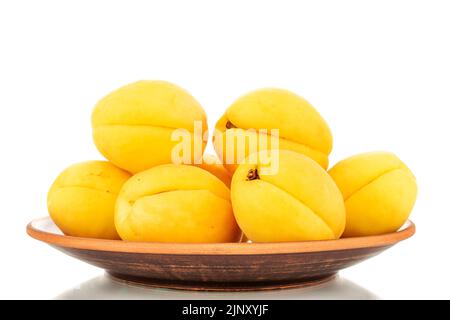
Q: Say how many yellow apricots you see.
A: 7